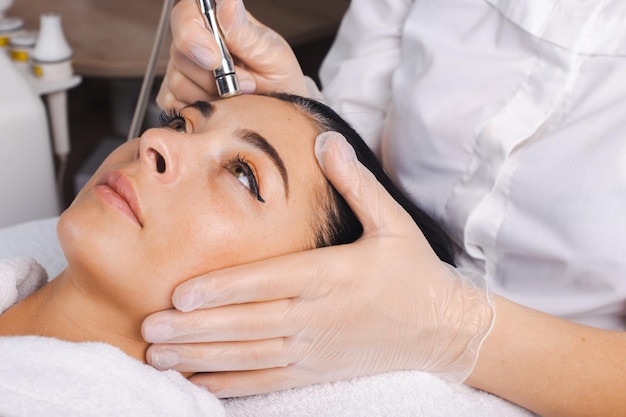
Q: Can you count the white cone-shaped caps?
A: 1